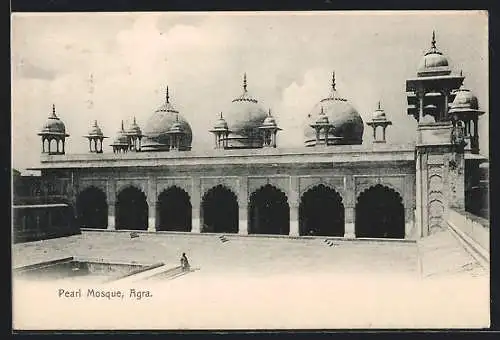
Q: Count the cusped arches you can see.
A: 7